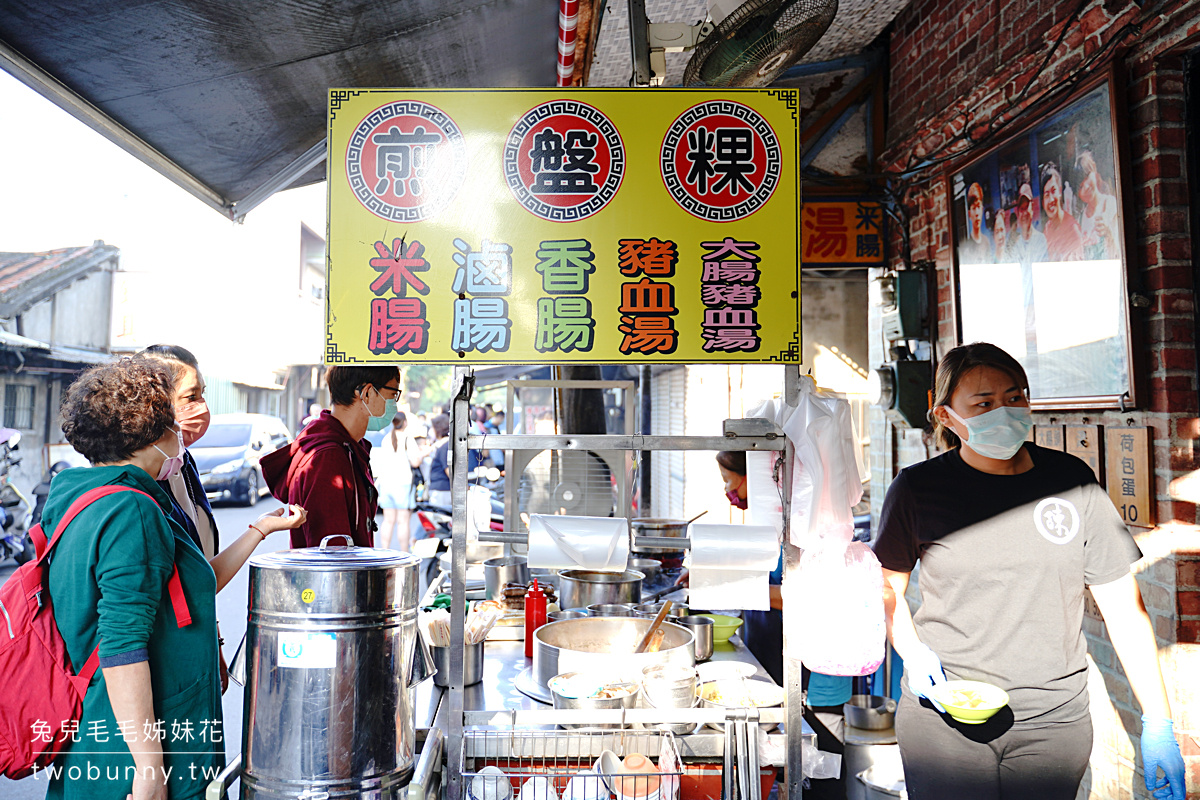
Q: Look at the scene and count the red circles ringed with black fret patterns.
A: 3